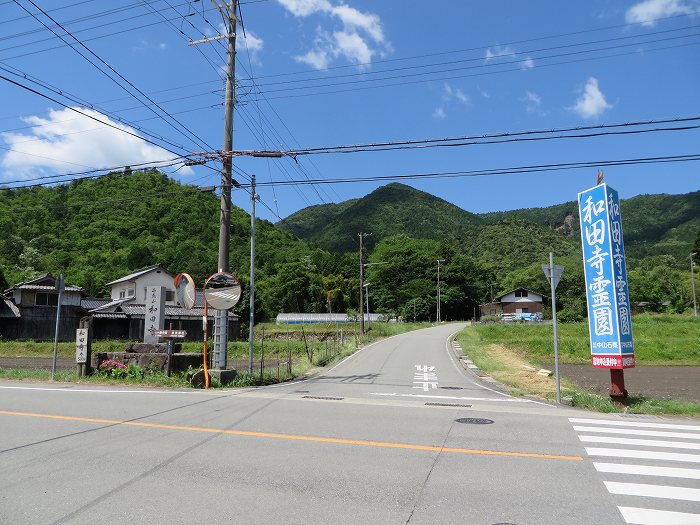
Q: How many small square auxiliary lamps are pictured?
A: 0